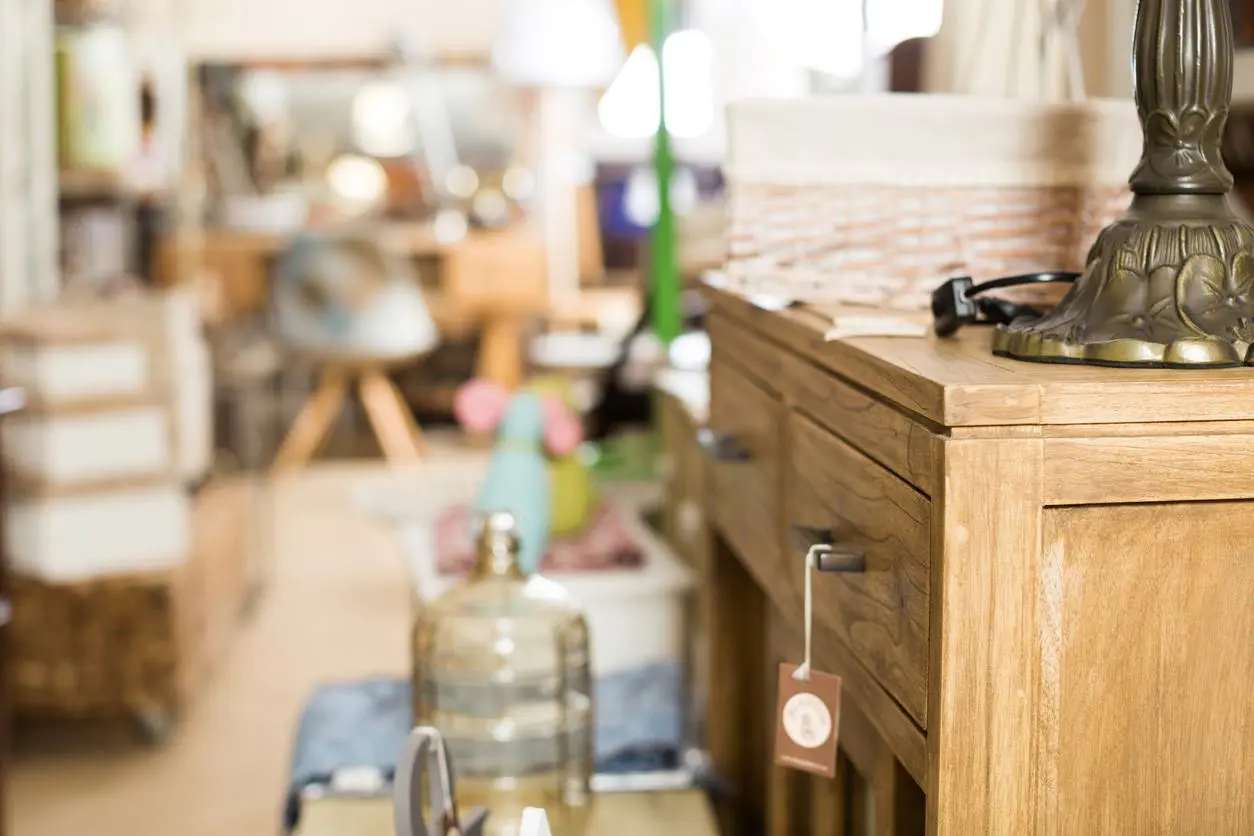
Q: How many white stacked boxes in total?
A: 3